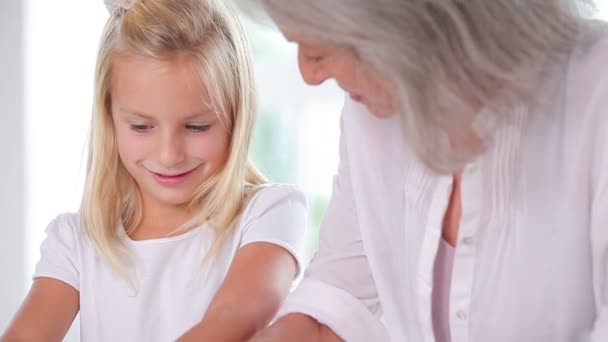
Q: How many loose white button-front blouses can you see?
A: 1